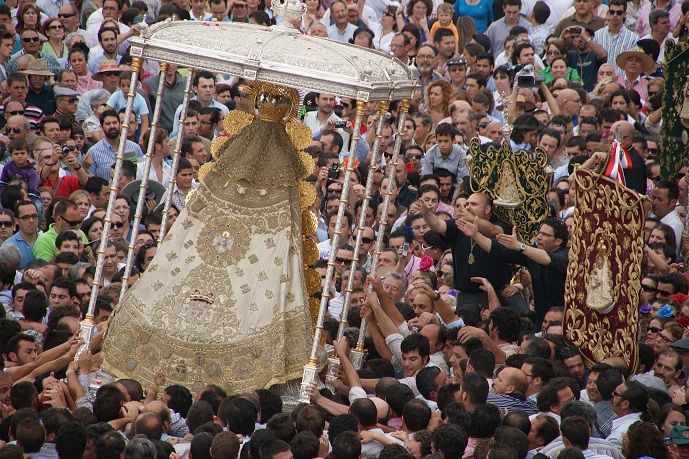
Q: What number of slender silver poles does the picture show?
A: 6